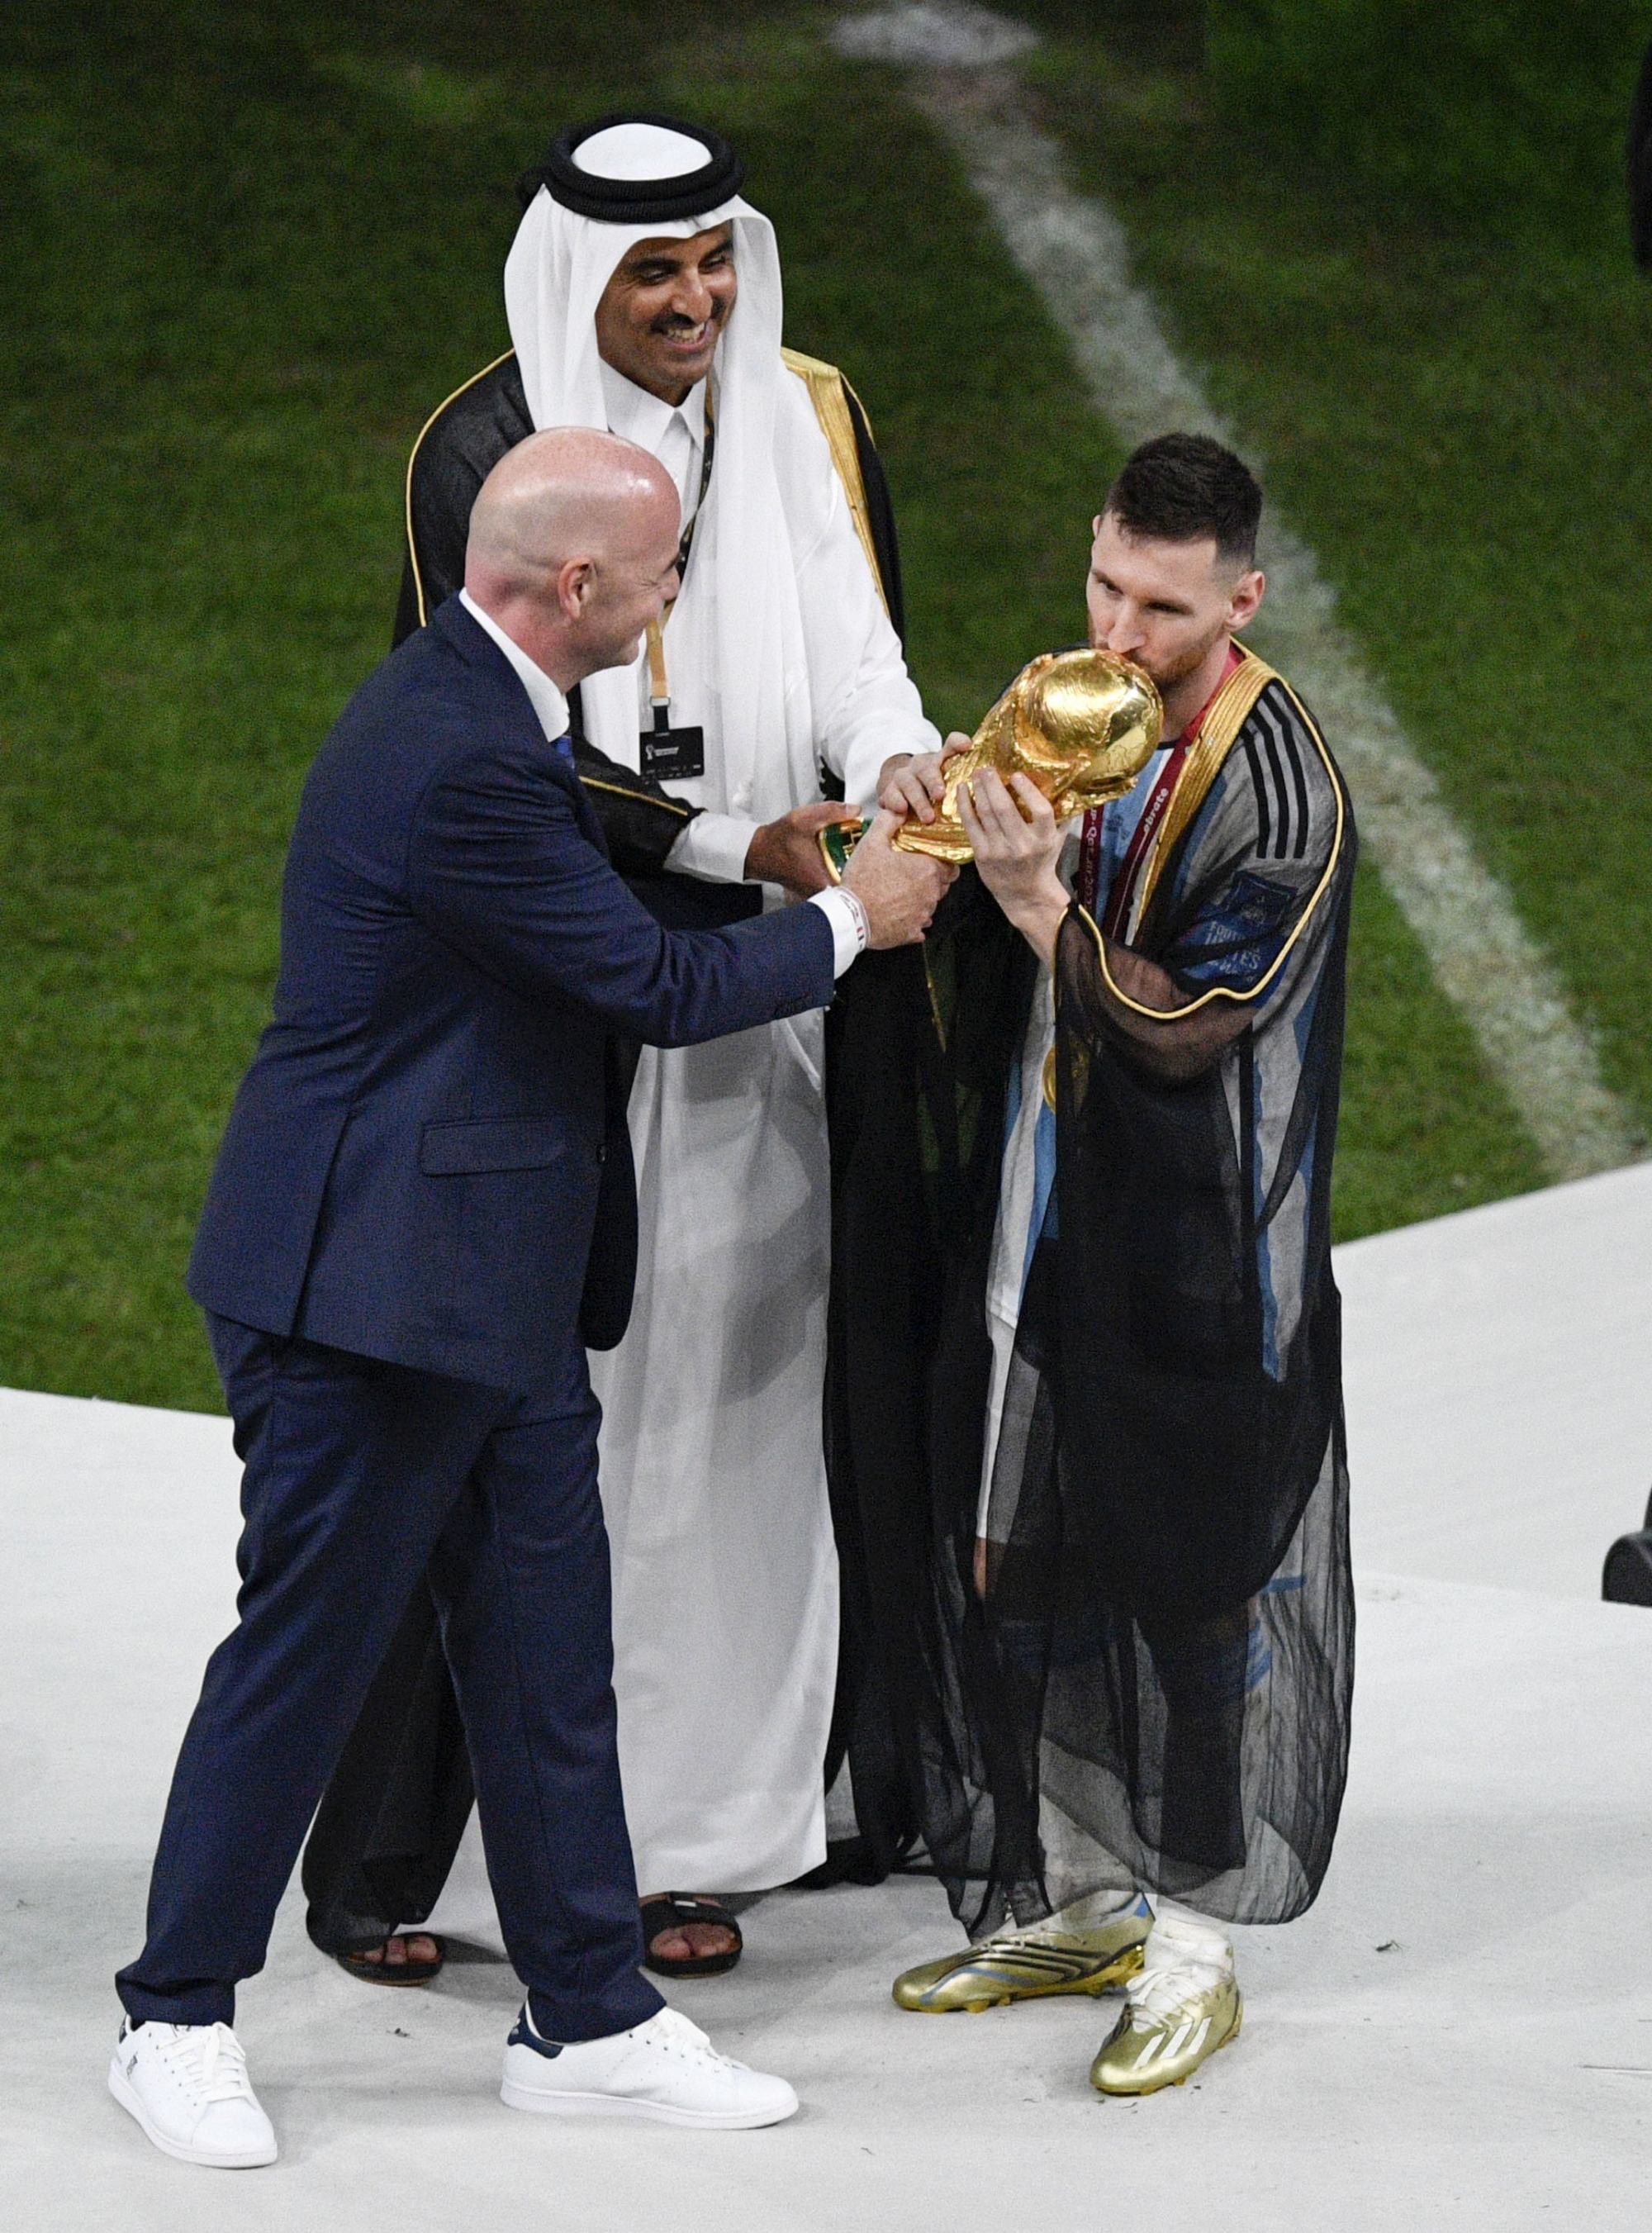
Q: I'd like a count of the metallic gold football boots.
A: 2